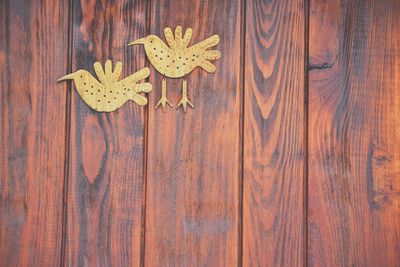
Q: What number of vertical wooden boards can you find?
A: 5